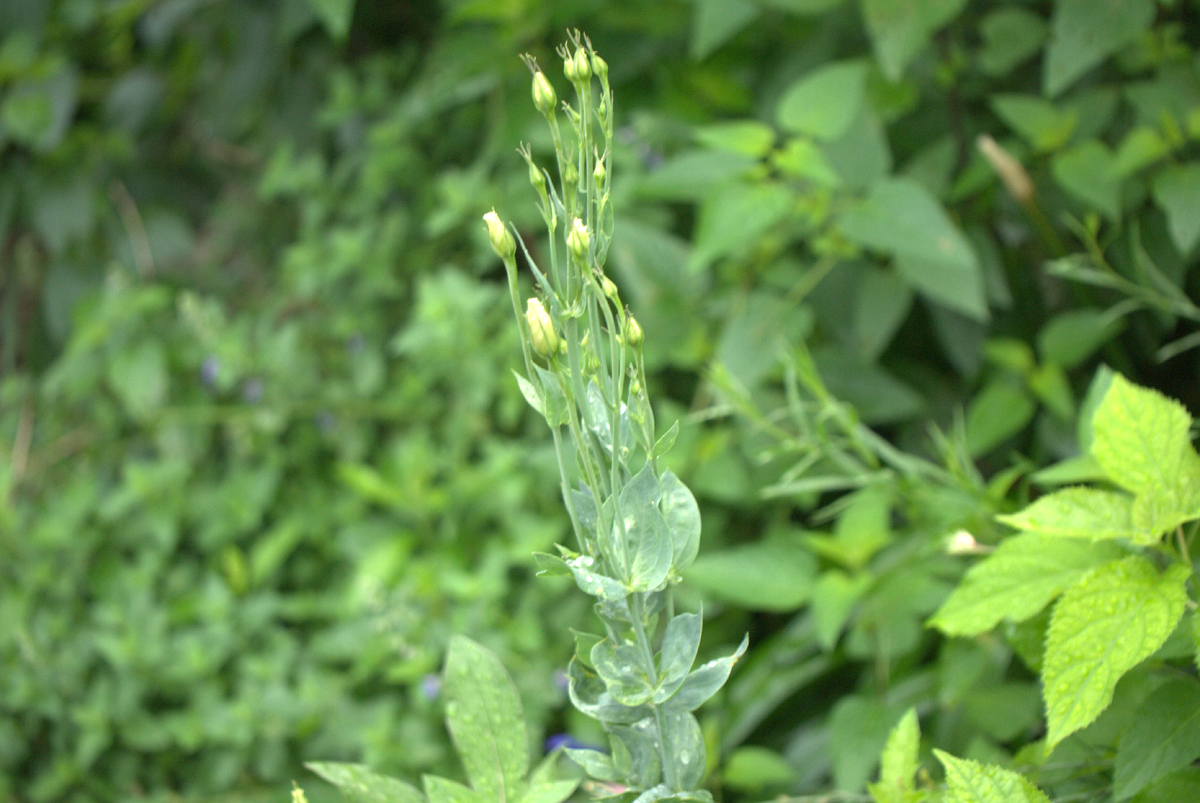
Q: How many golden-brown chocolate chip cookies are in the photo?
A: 0